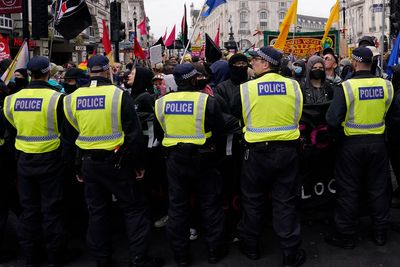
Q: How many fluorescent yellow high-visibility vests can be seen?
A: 5